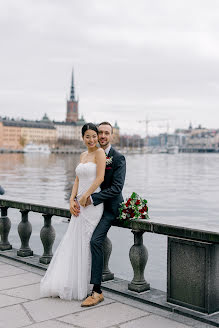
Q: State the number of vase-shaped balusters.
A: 5